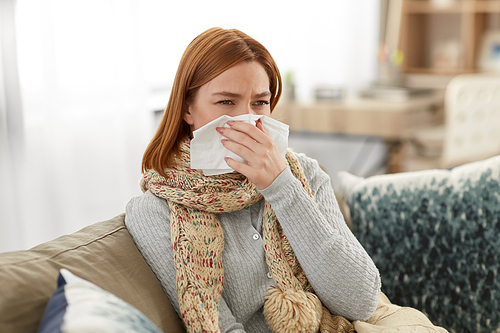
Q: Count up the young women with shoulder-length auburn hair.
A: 1